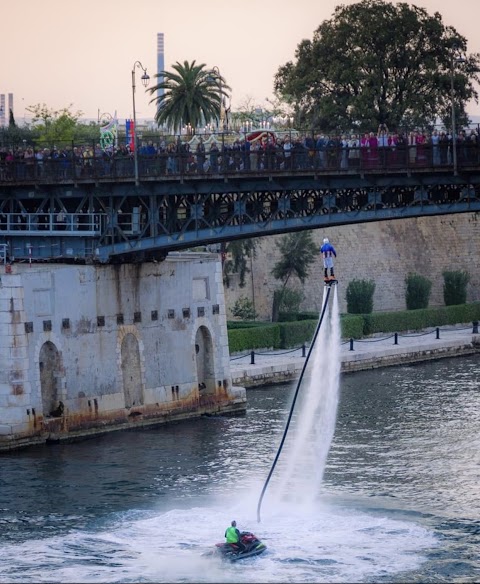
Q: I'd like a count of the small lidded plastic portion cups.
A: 0